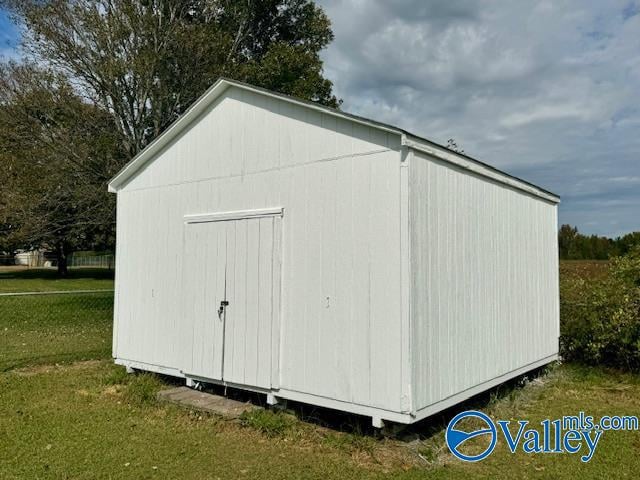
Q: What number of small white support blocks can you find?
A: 4